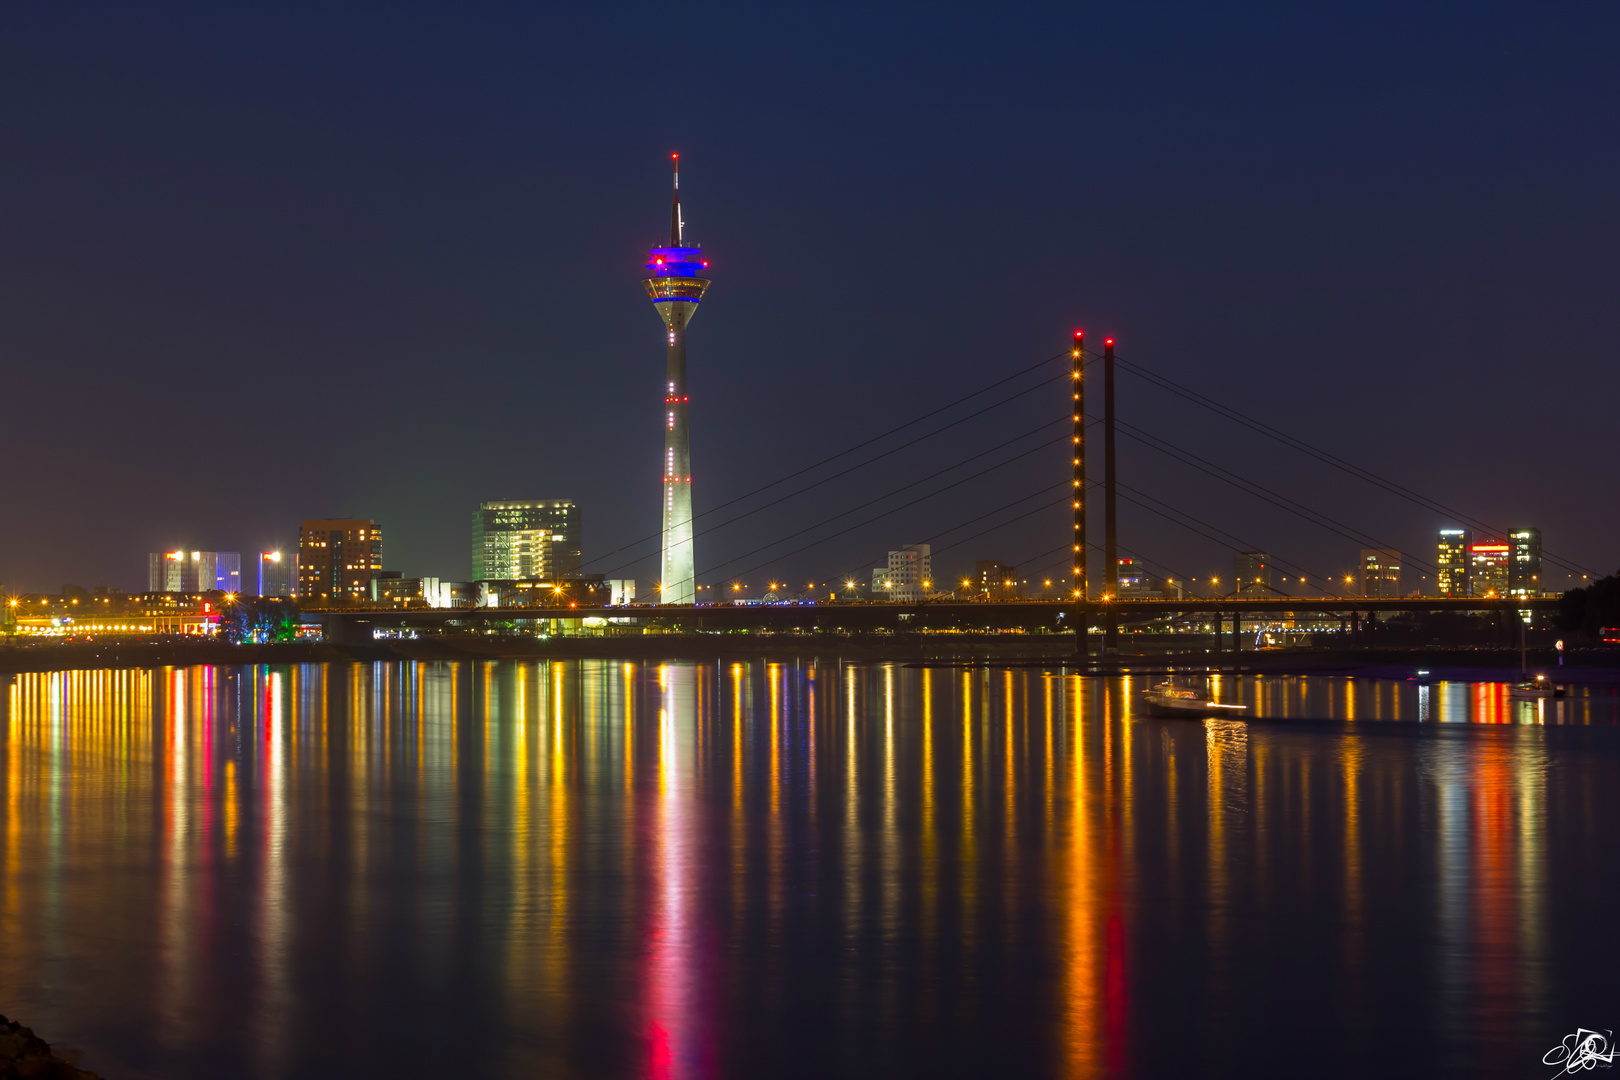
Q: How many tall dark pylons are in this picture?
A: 2